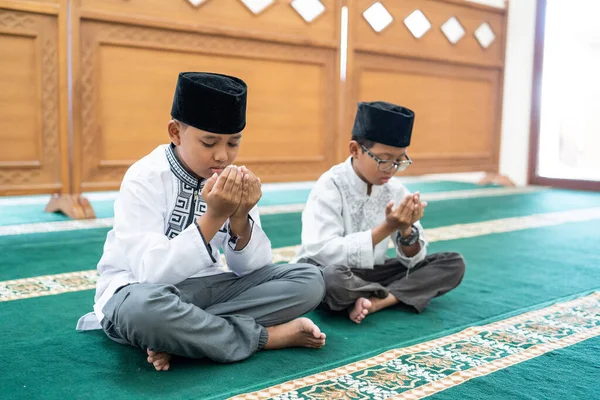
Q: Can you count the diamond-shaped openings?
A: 7